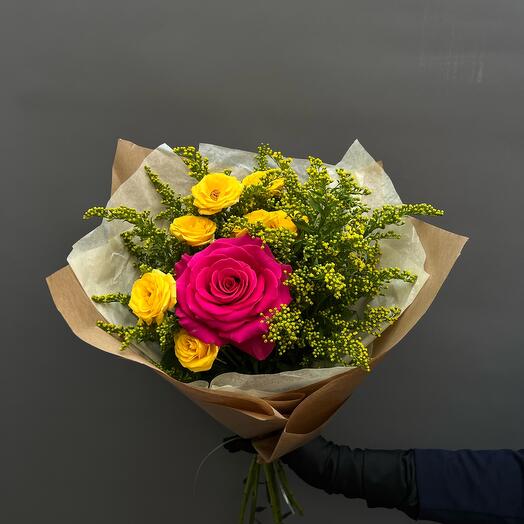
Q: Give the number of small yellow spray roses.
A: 6